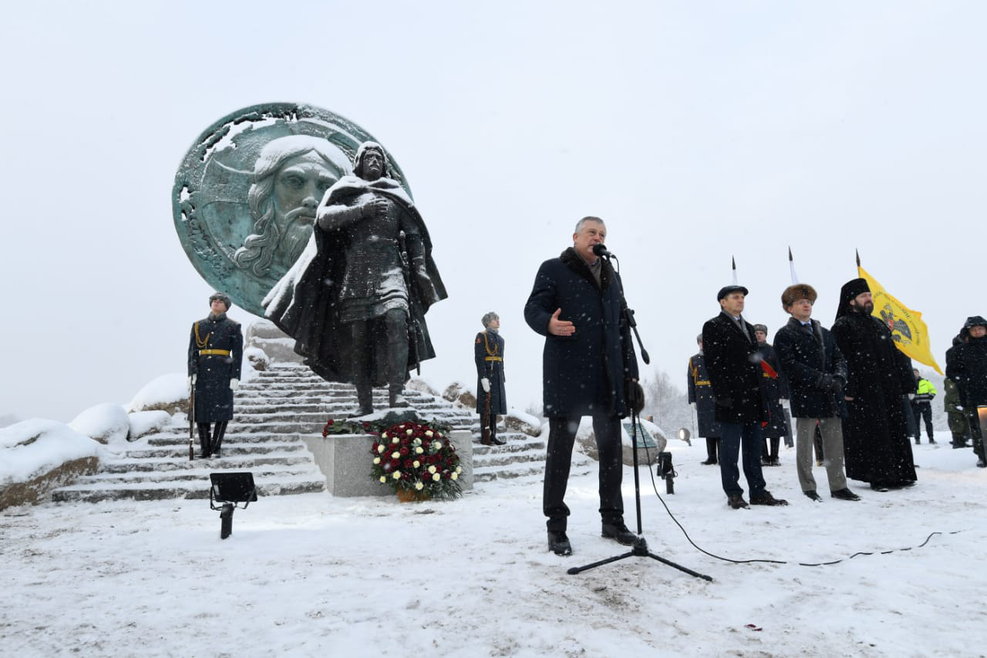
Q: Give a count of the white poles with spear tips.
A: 2